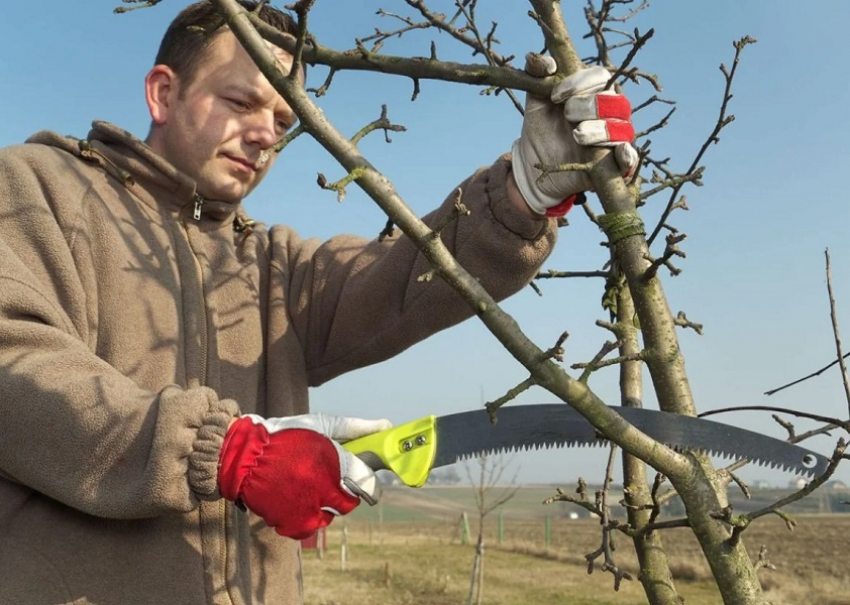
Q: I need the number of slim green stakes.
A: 3